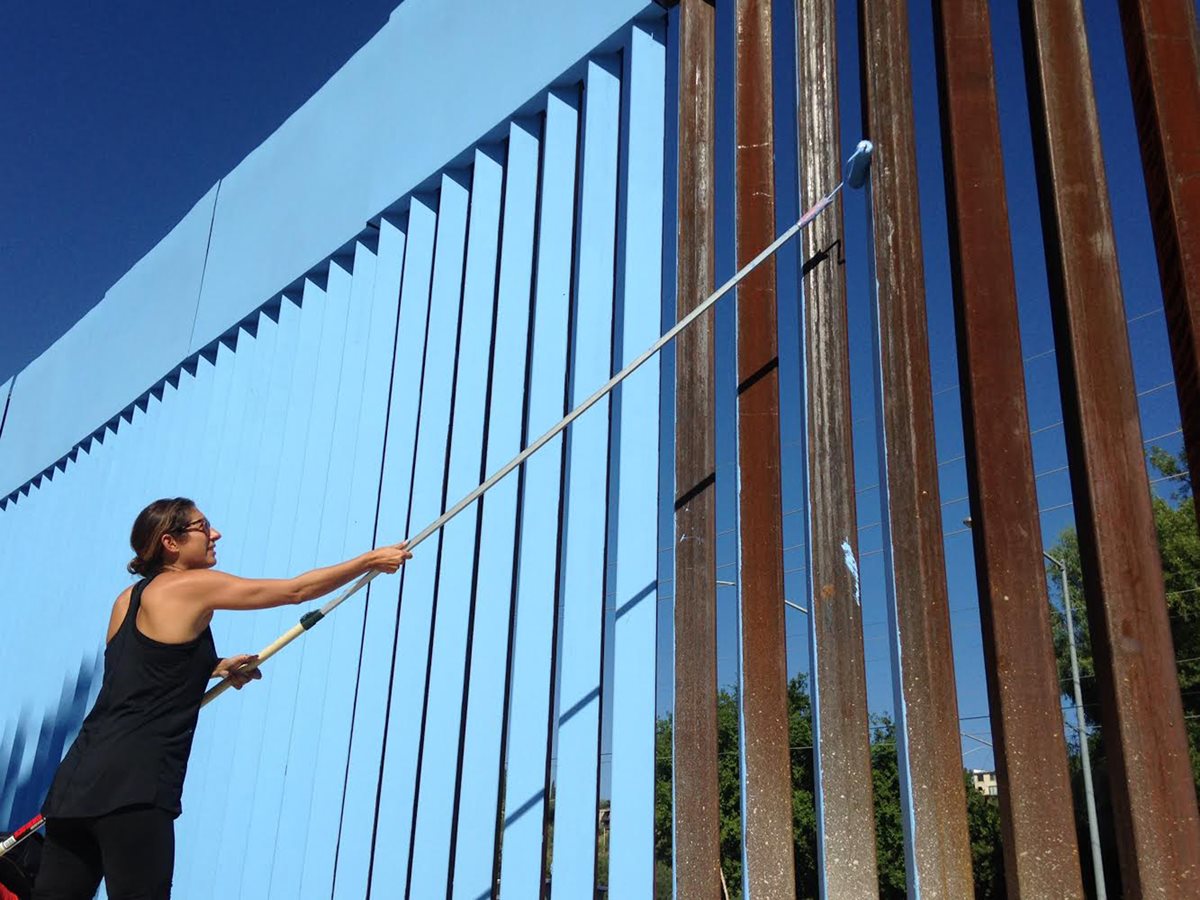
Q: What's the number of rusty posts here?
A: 7